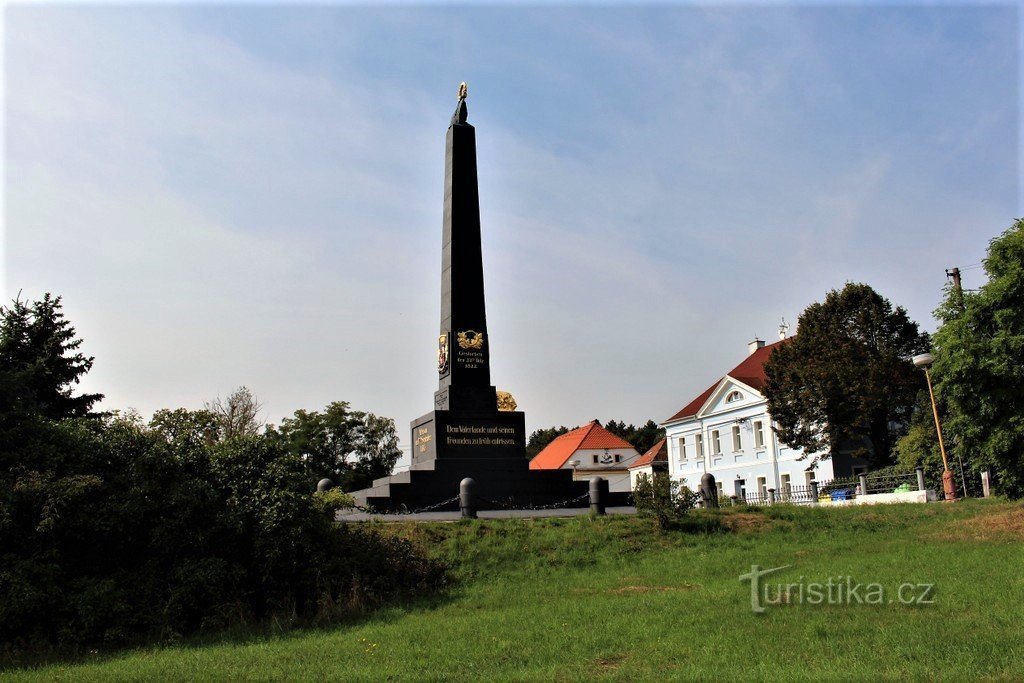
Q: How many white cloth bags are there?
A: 0